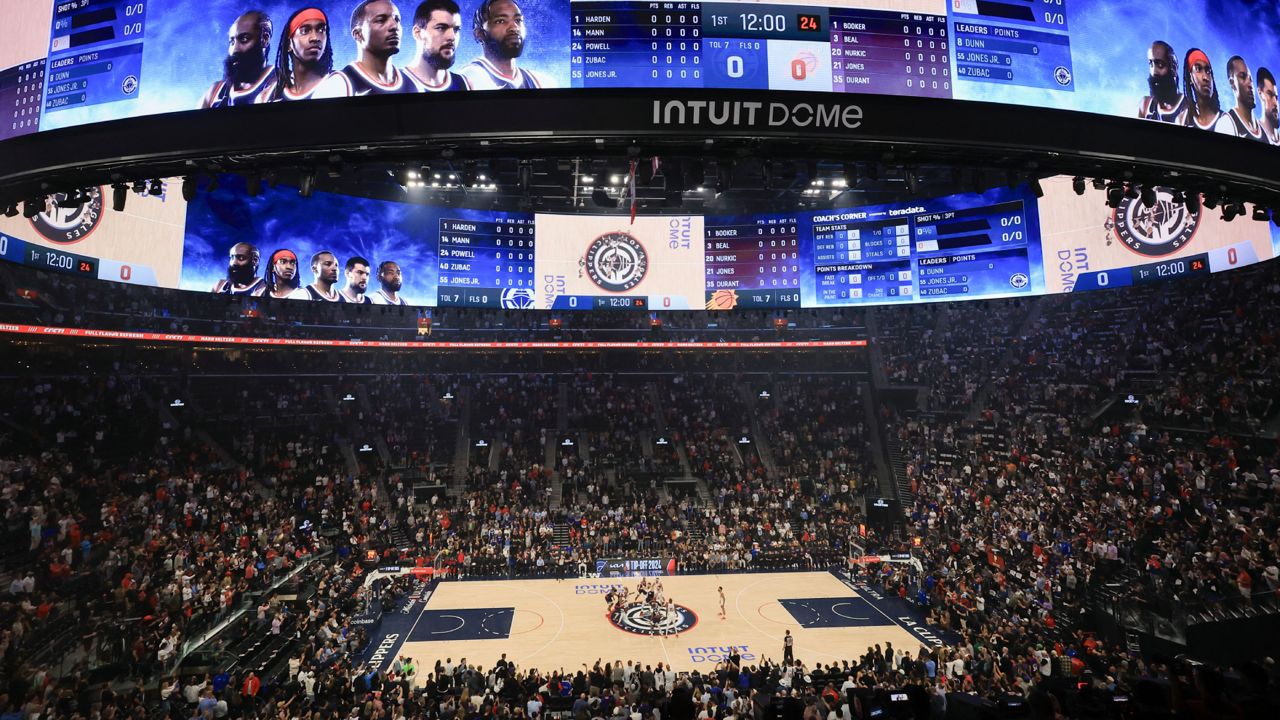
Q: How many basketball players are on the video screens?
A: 14